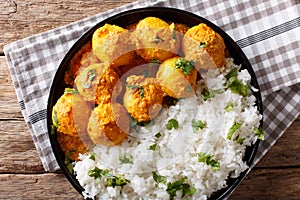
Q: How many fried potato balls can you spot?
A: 8